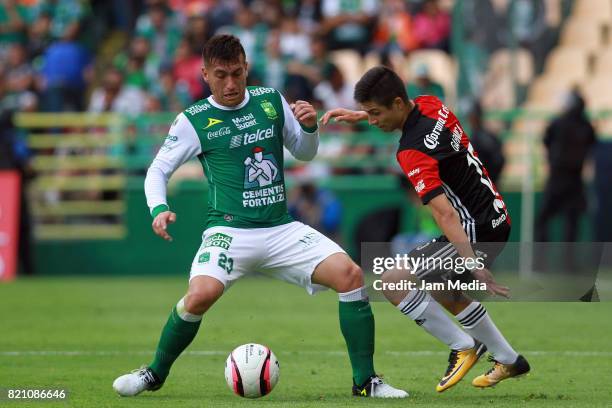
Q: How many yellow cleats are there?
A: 2